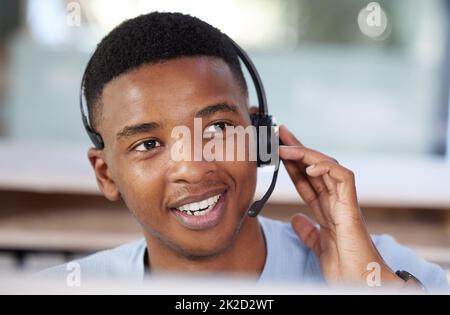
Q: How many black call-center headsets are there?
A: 1